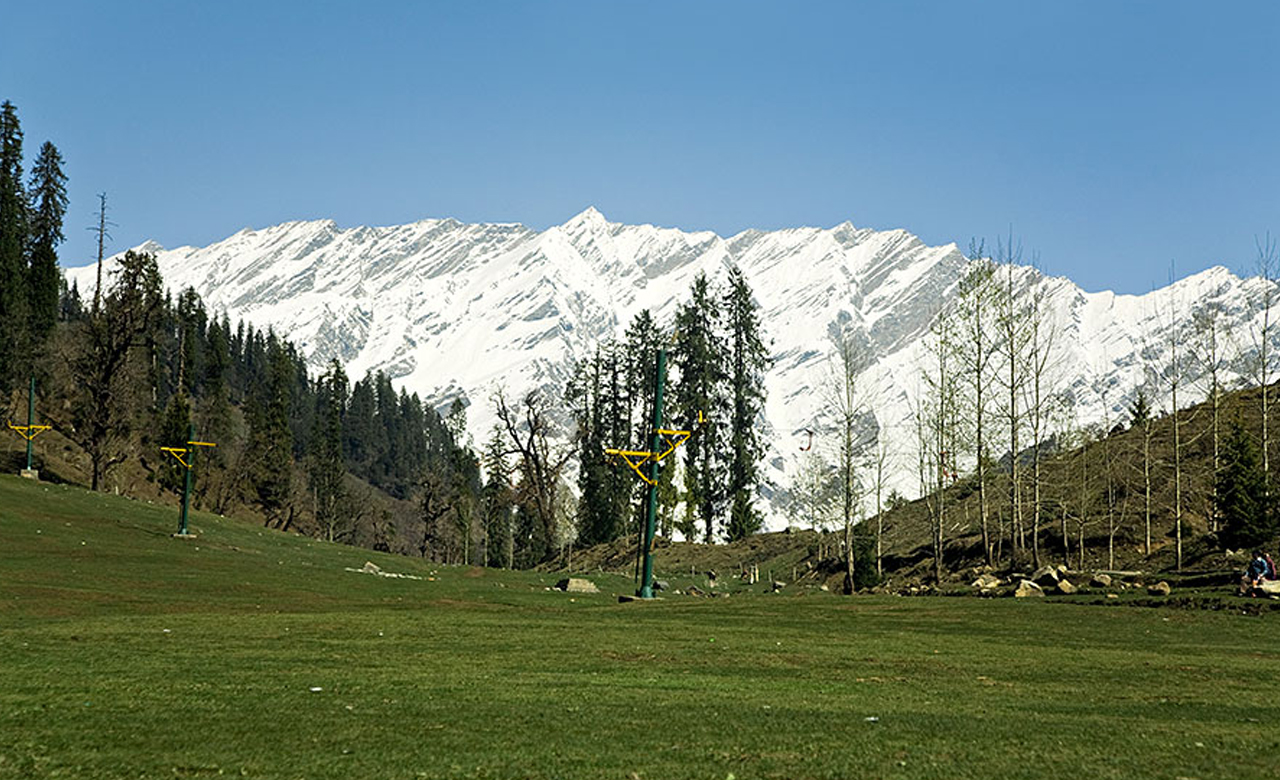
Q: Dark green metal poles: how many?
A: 3